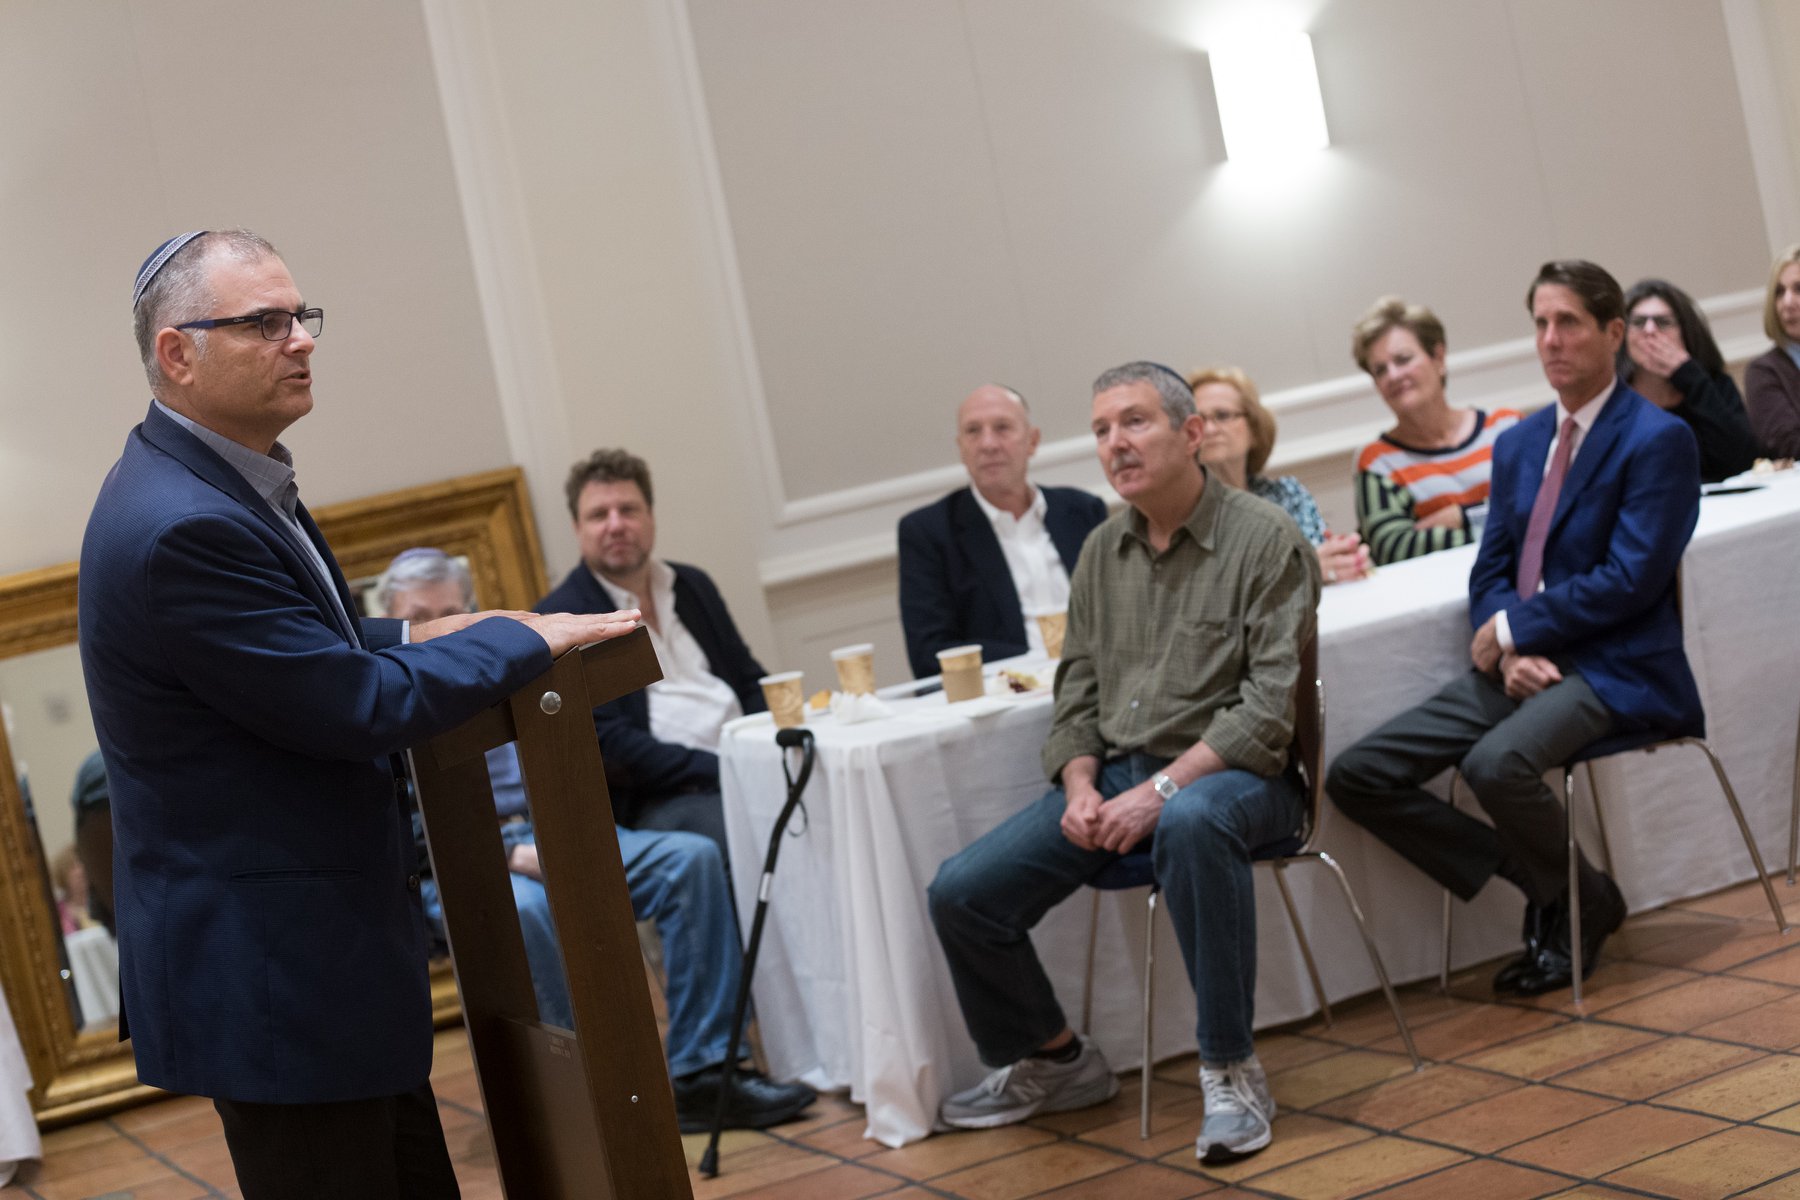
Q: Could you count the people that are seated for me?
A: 9